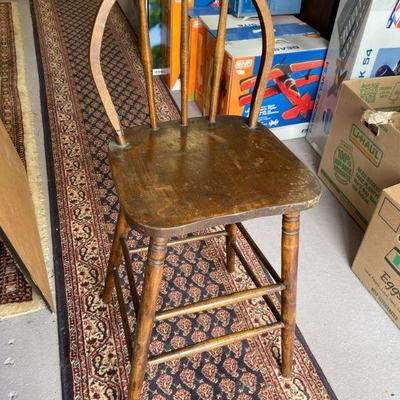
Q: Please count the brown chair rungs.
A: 7